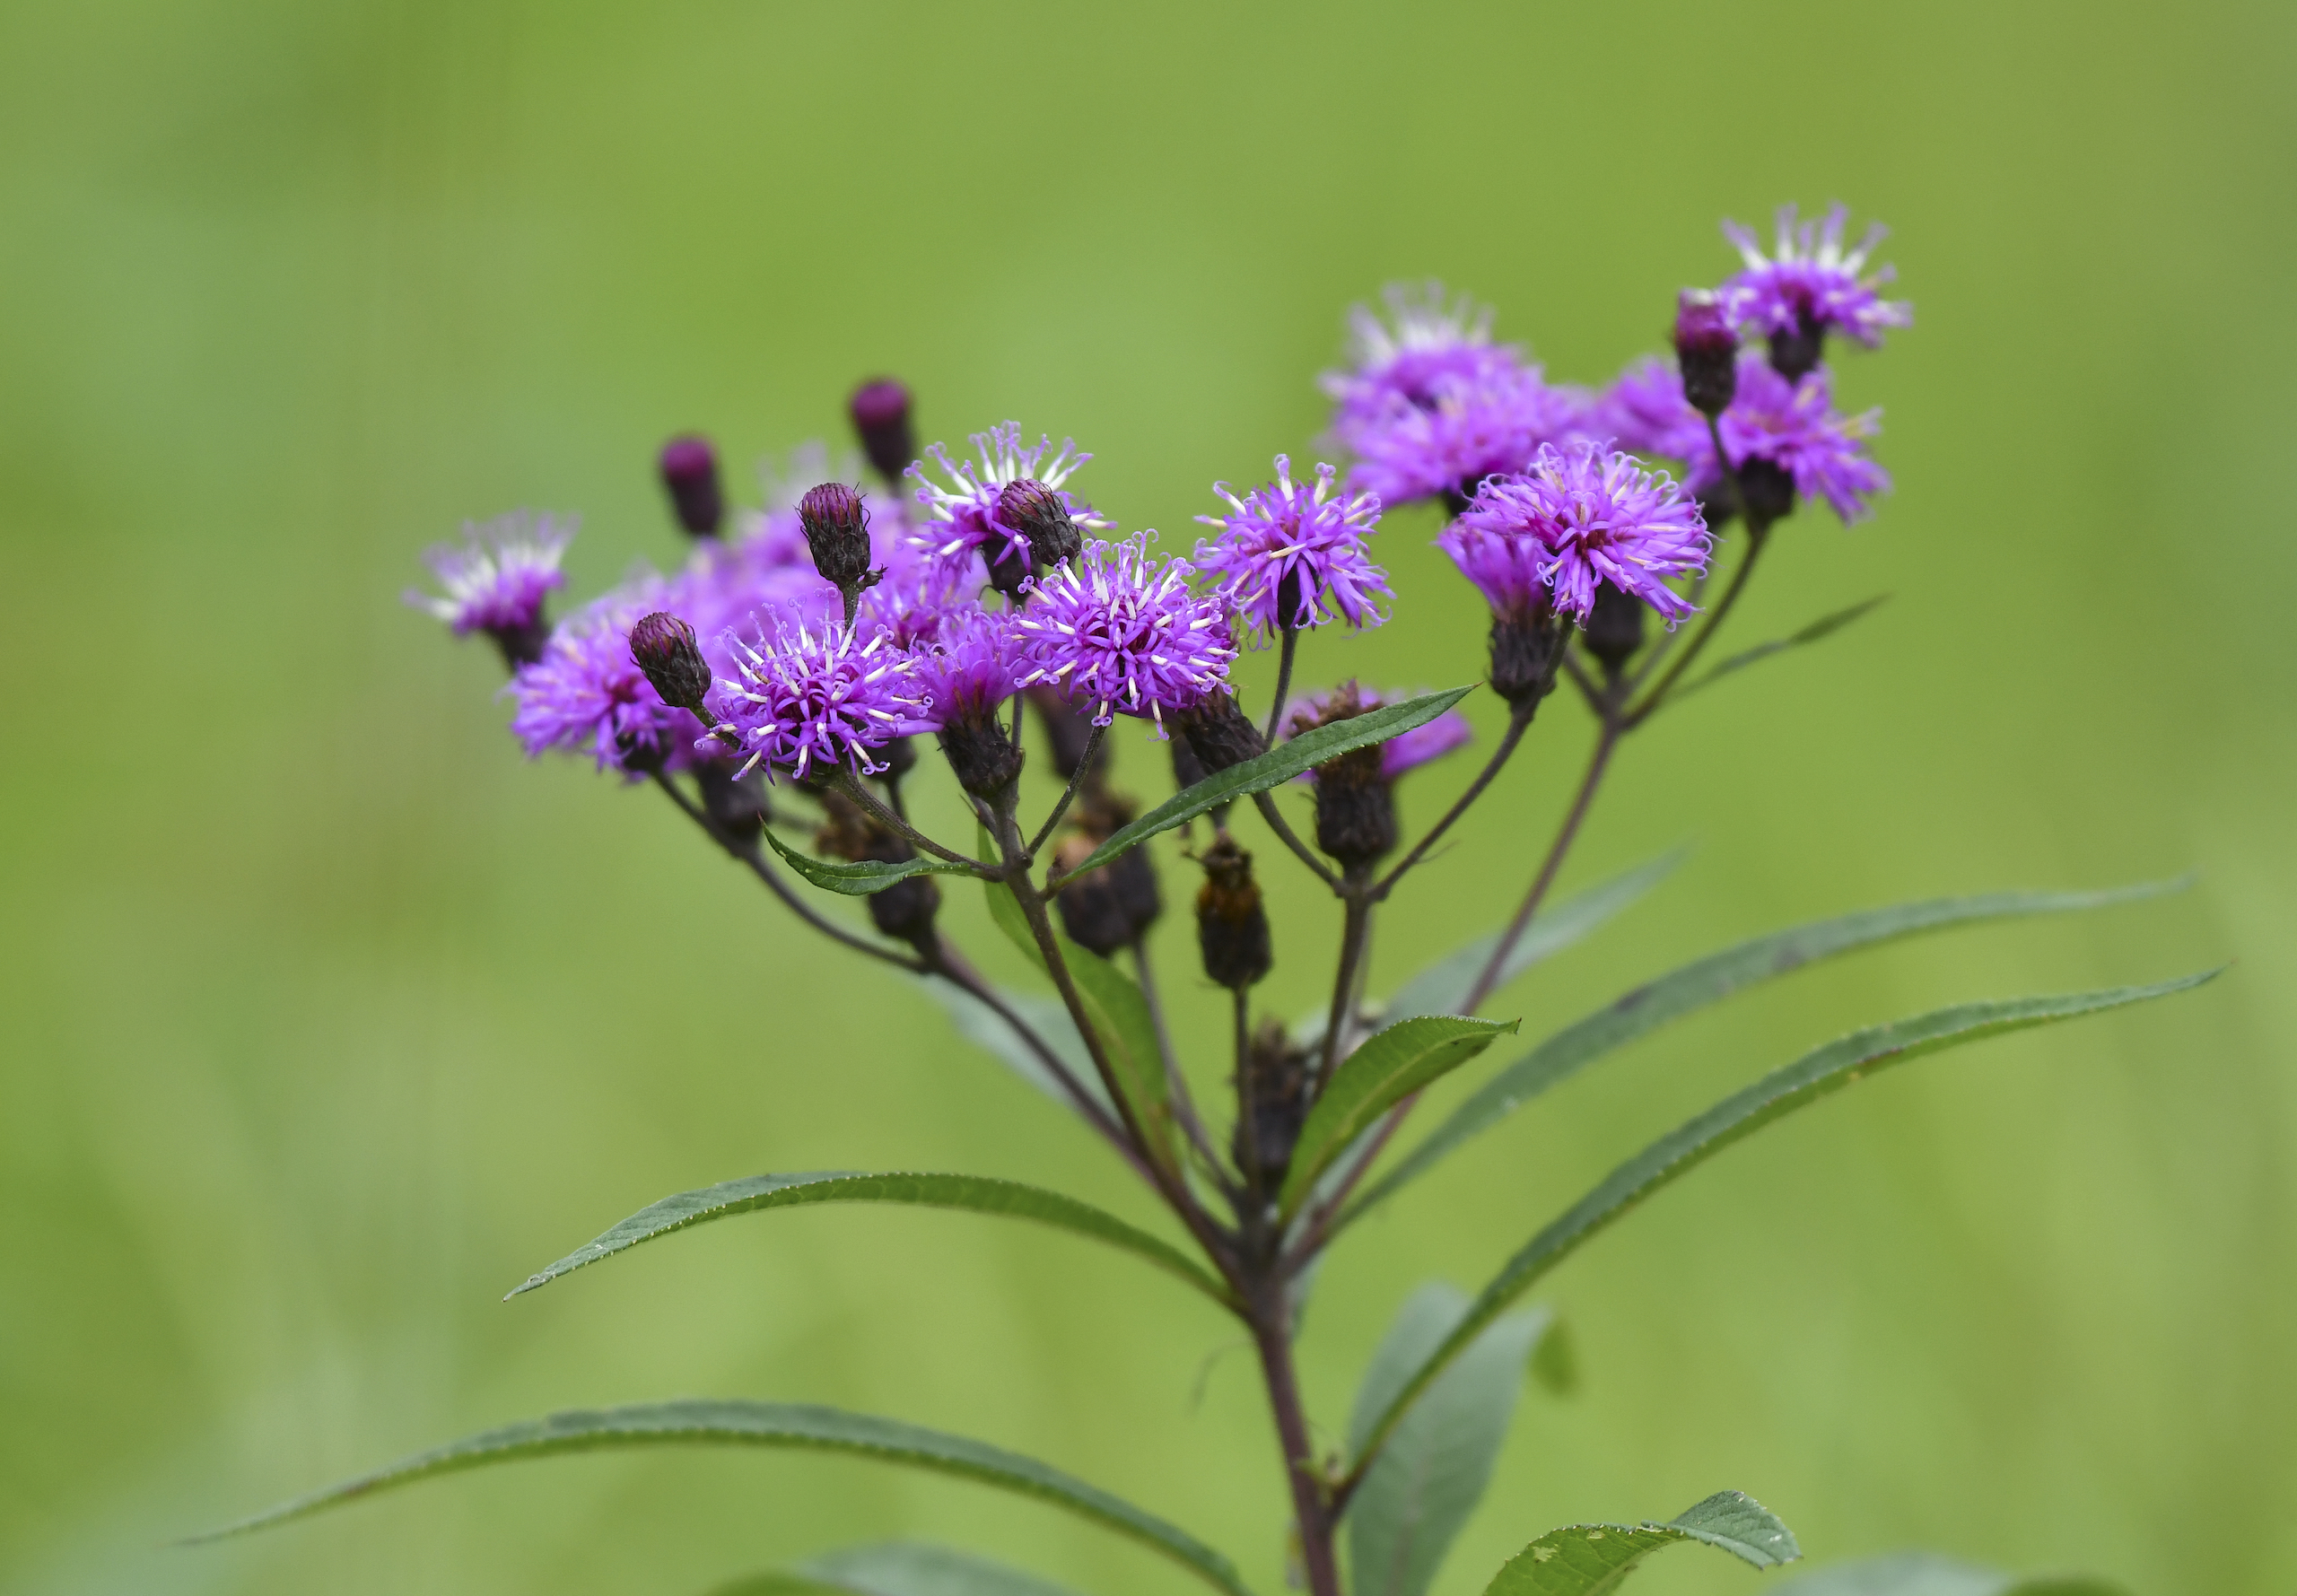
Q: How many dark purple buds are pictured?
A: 6